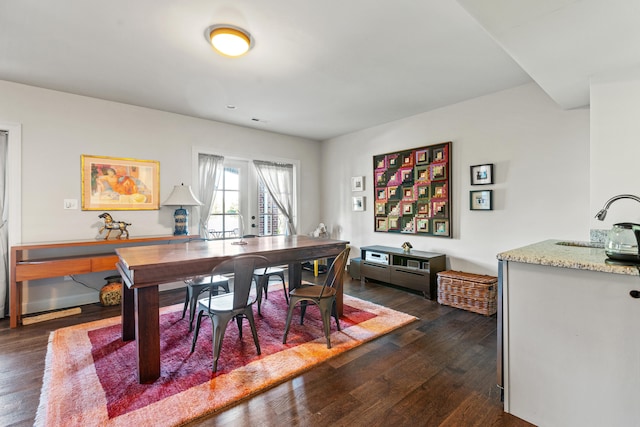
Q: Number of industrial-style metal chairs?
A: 4